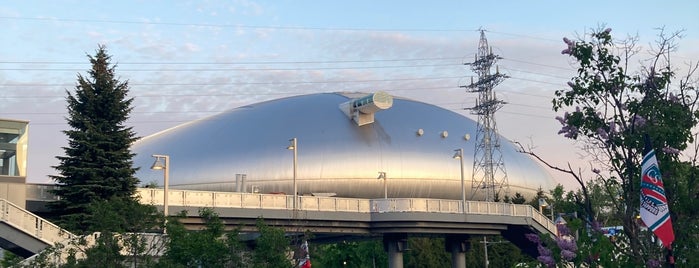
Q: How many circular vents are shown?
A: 3